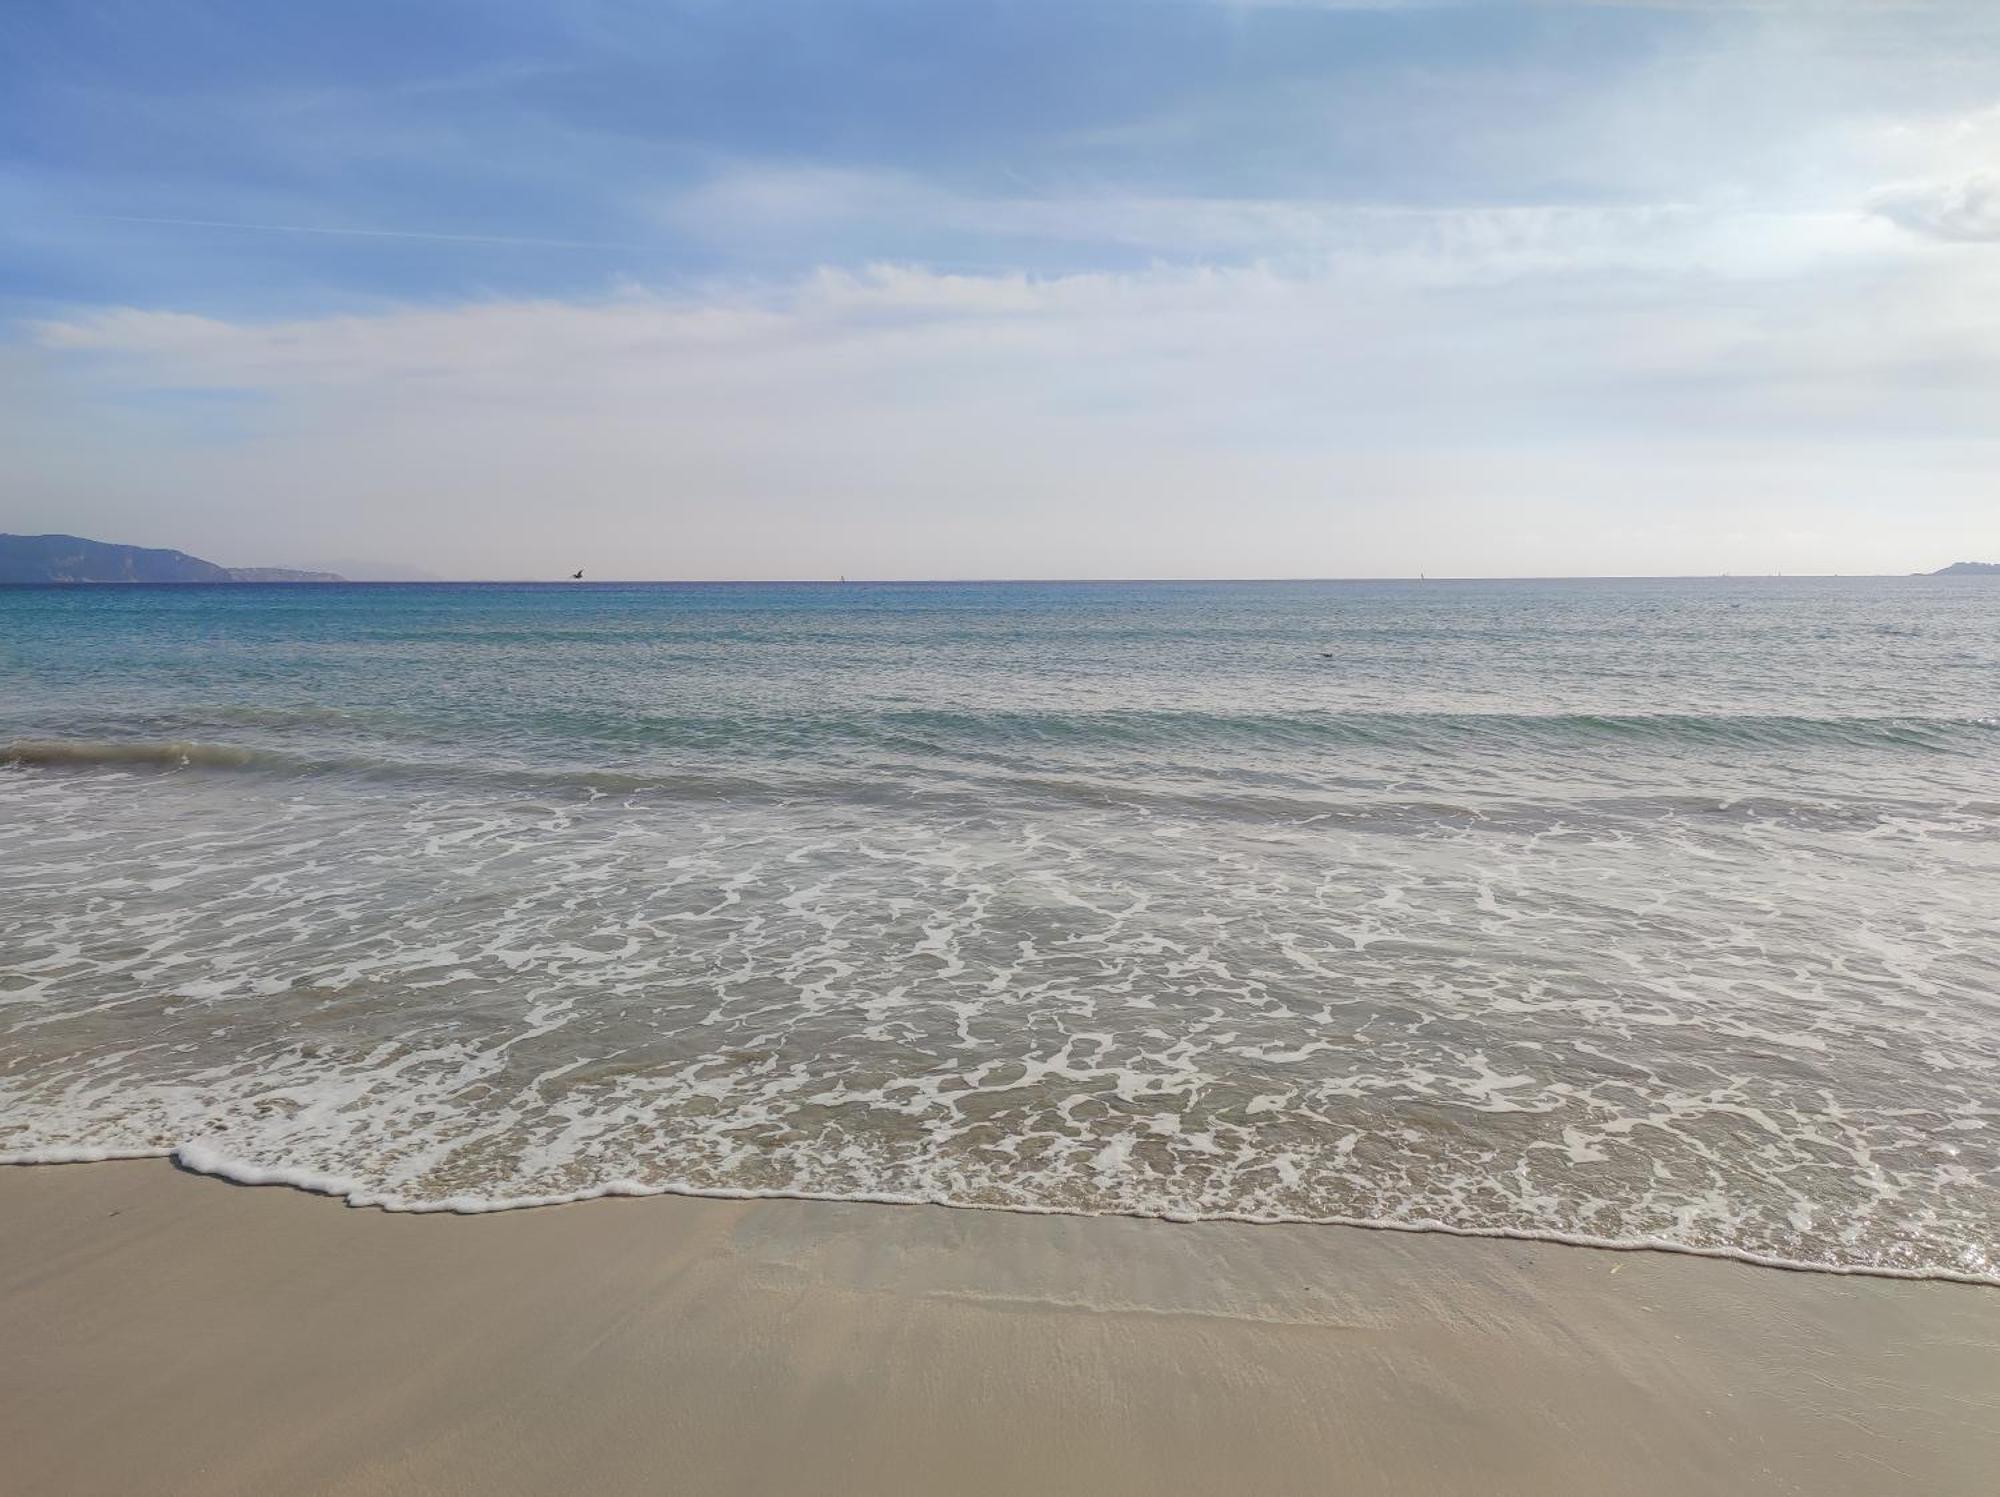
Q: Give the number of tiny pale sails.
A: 2